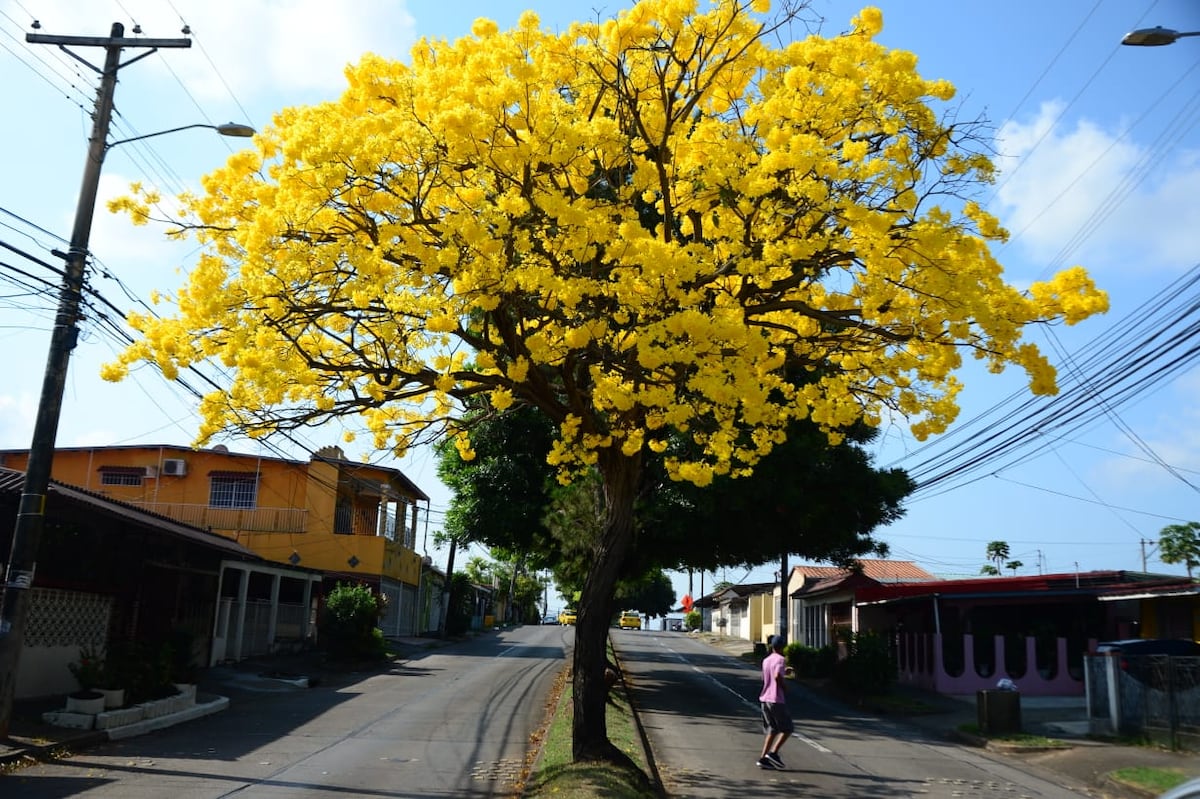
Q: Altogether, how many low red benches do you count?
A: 0